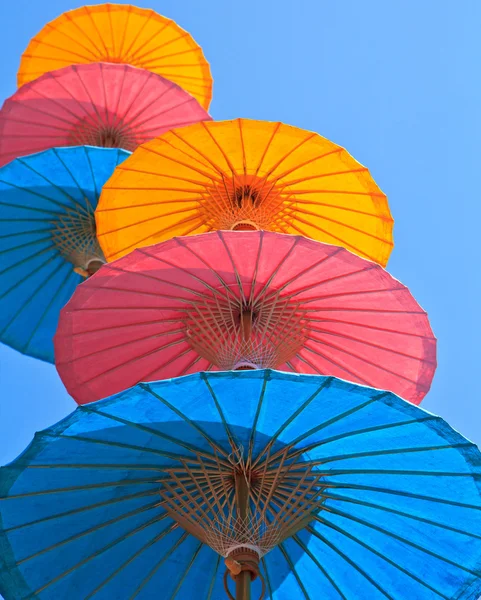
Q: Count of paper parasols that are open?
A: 6